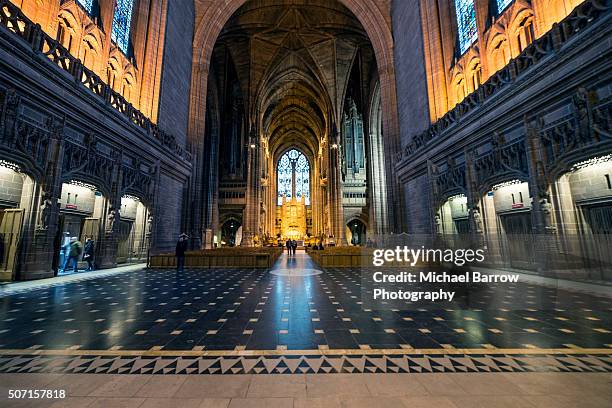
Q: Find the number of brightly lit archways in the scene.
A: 6